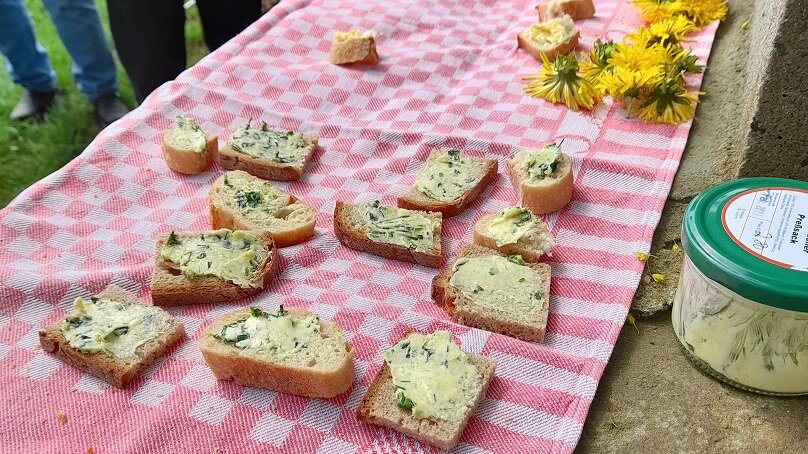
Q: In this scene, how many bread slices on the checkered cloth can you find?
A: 15